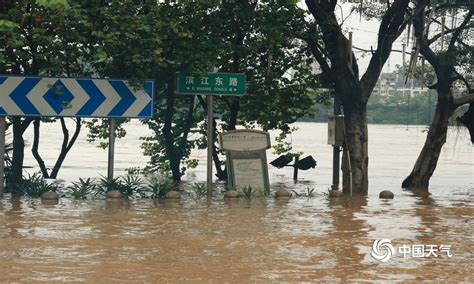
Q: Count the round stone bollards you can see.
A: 7